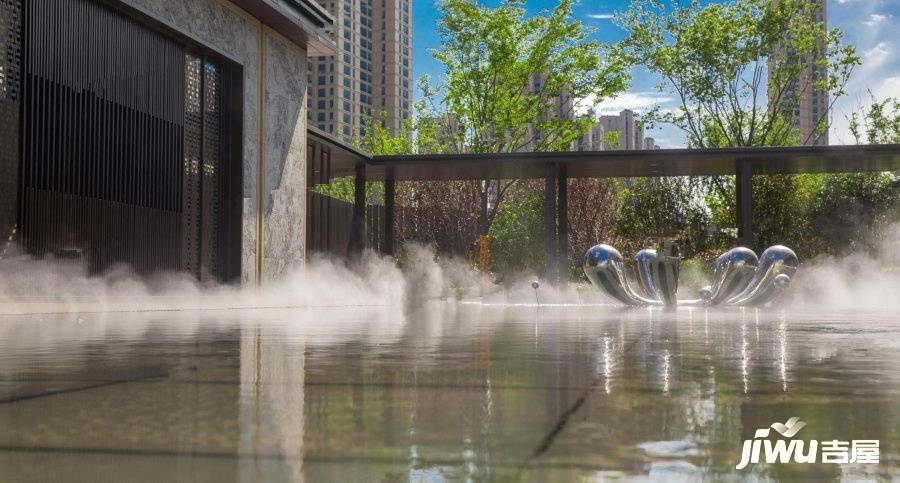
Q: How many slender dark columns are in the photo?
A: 5